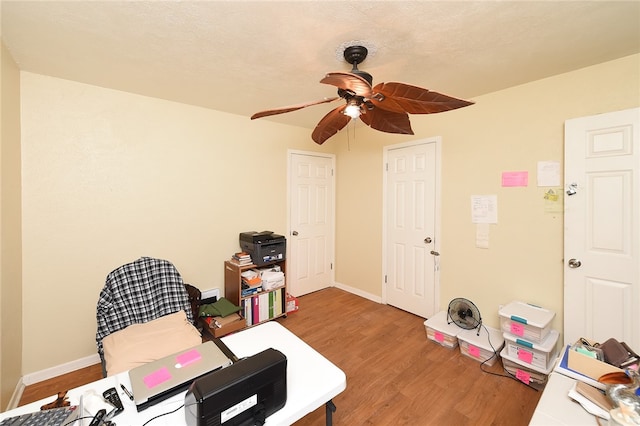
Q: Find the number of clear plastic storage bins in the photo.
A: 5